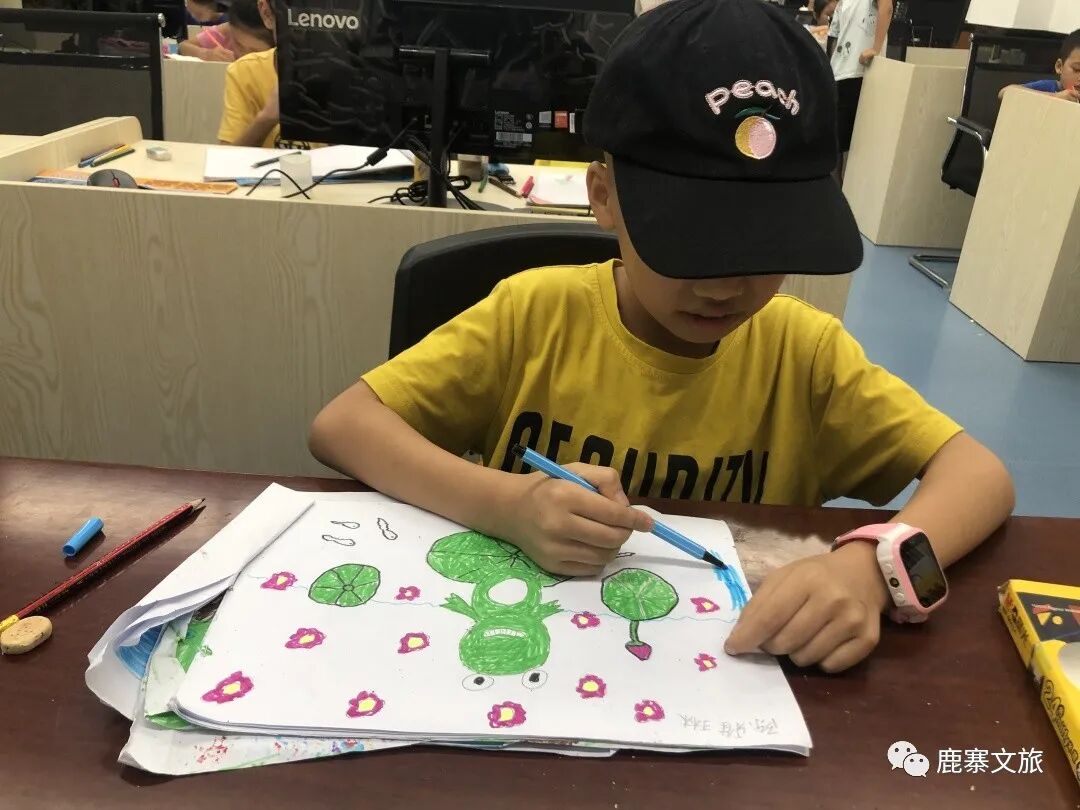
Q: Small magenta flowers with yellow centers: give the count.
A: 12